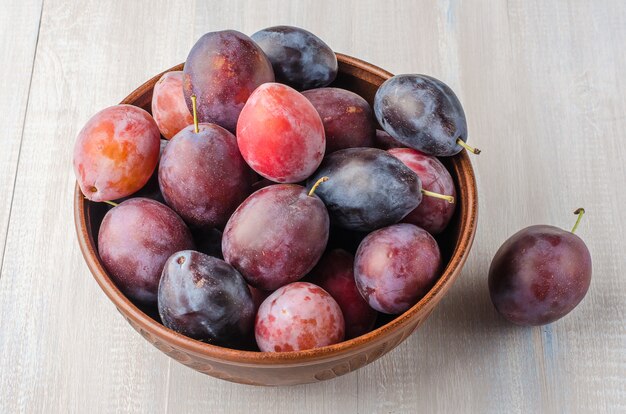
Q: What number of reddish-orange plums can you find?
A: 4